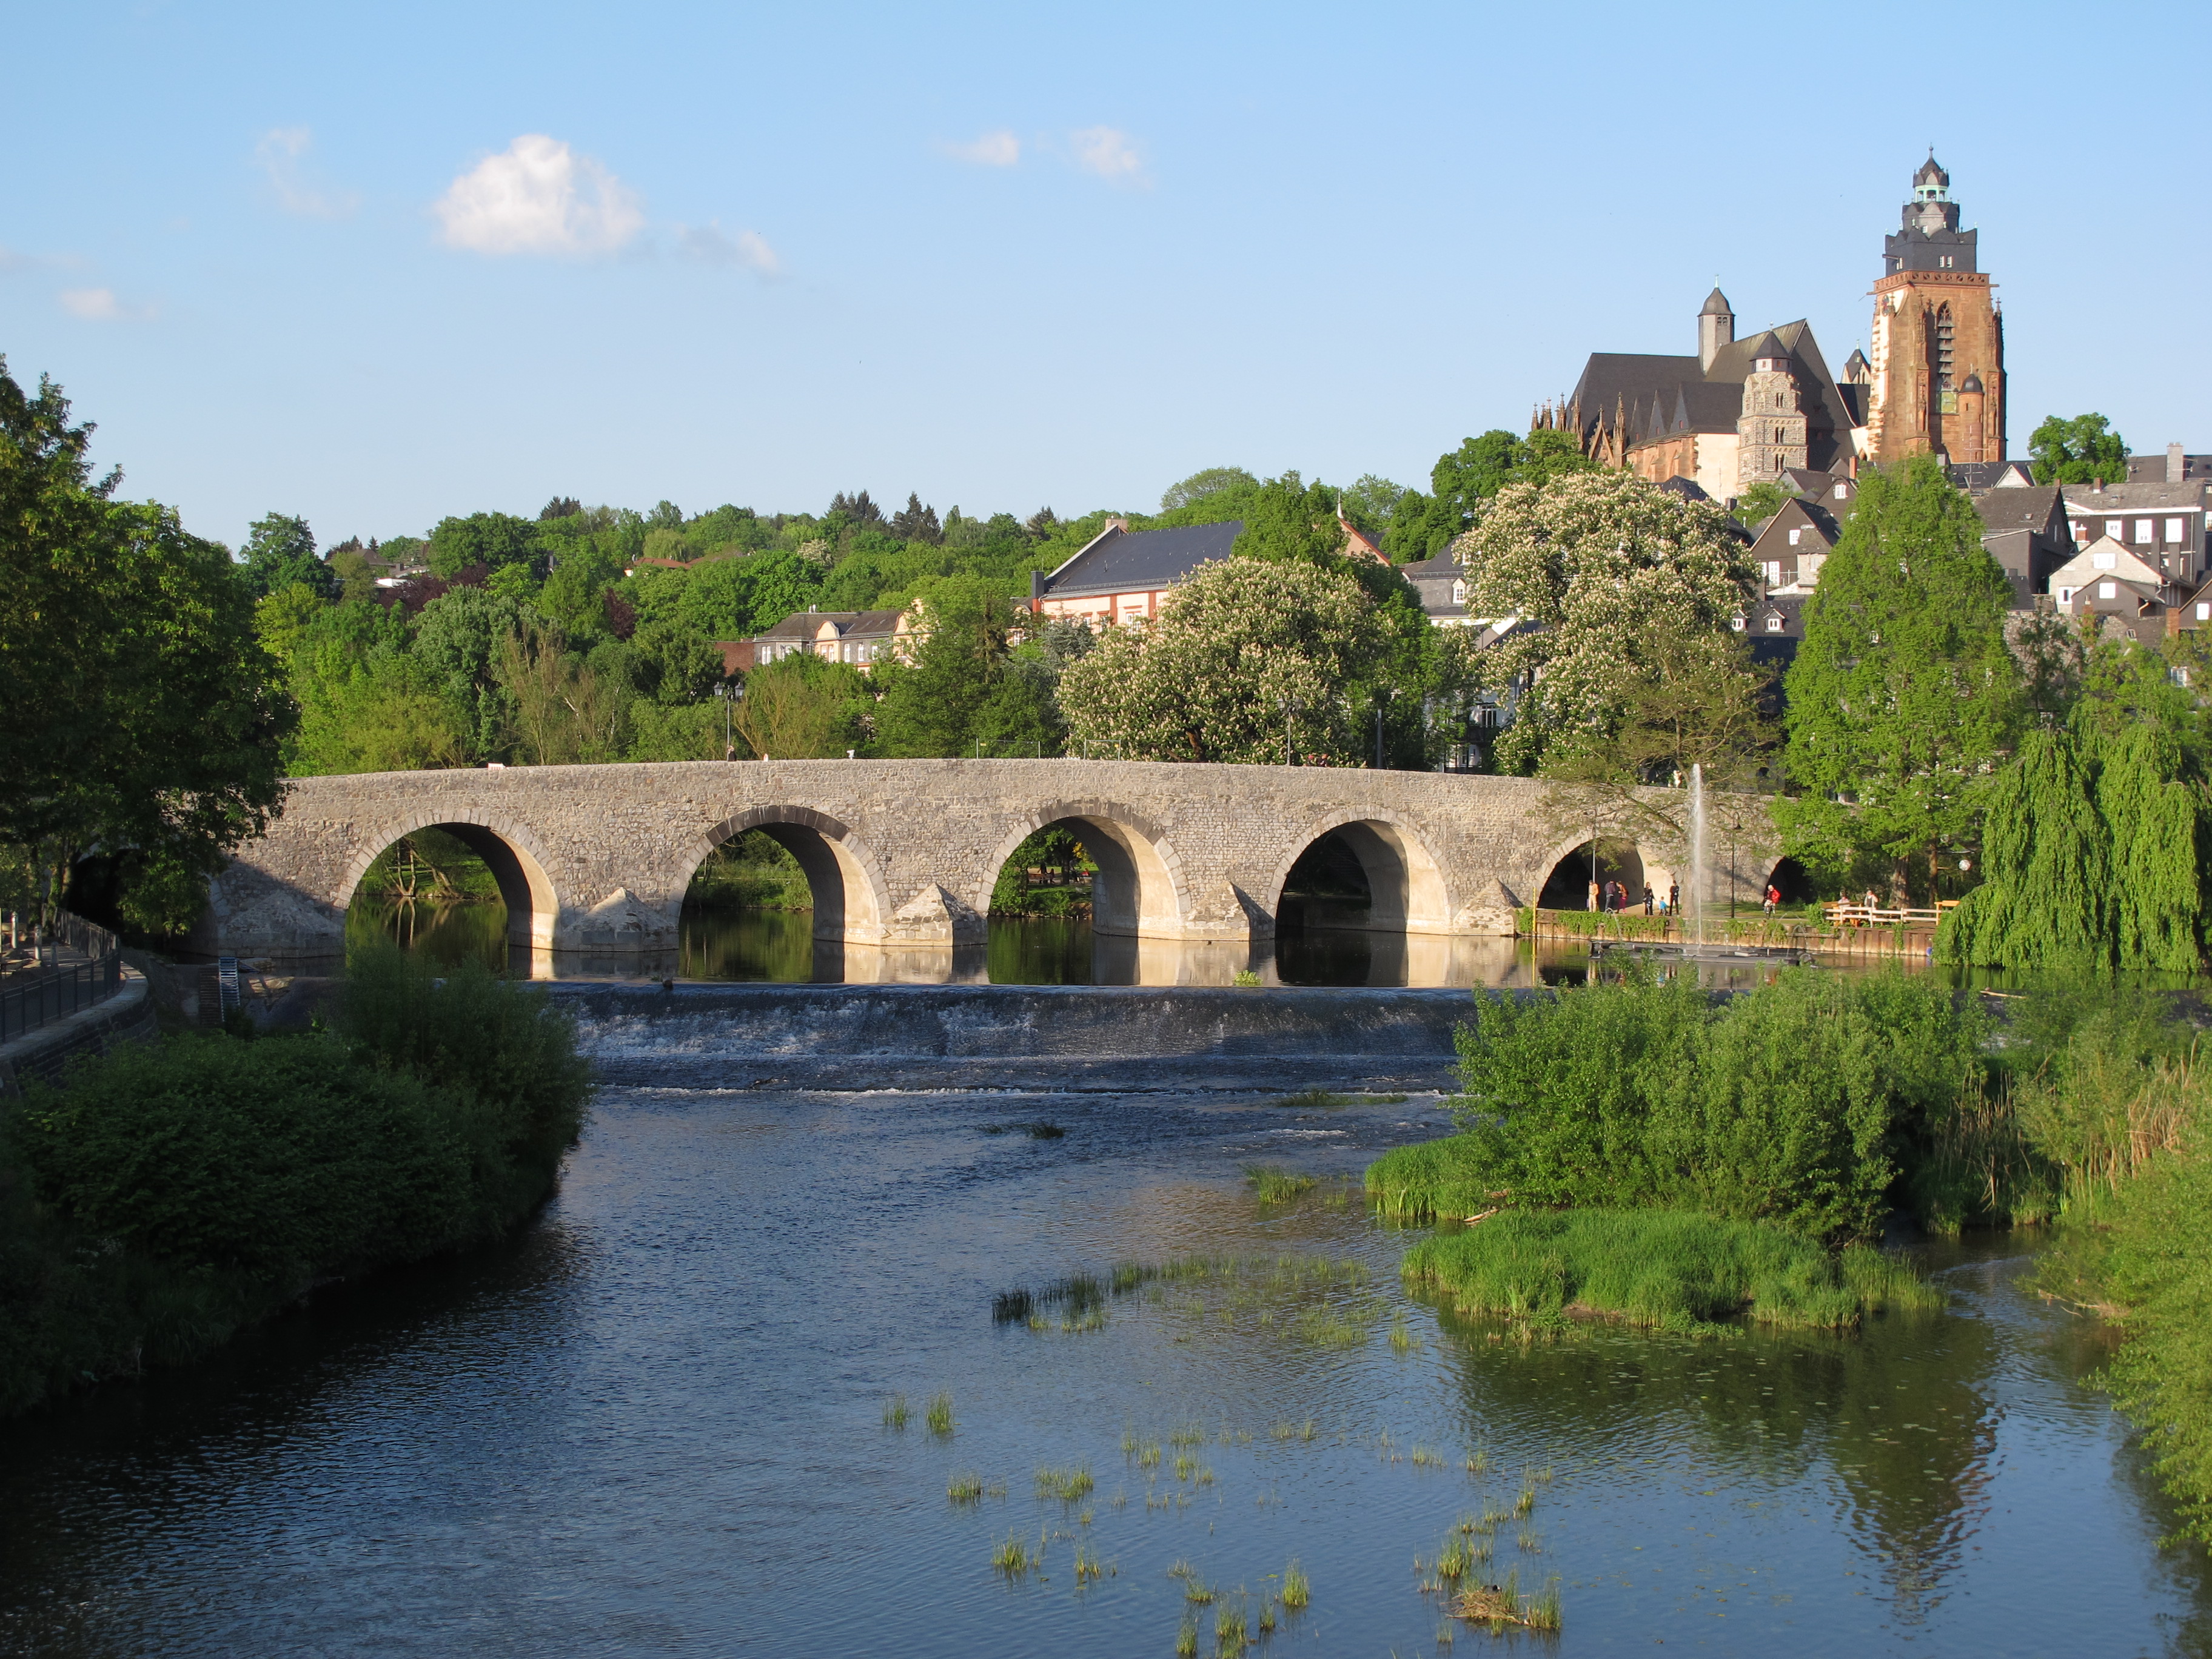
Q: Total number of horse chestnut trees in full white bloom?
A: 2